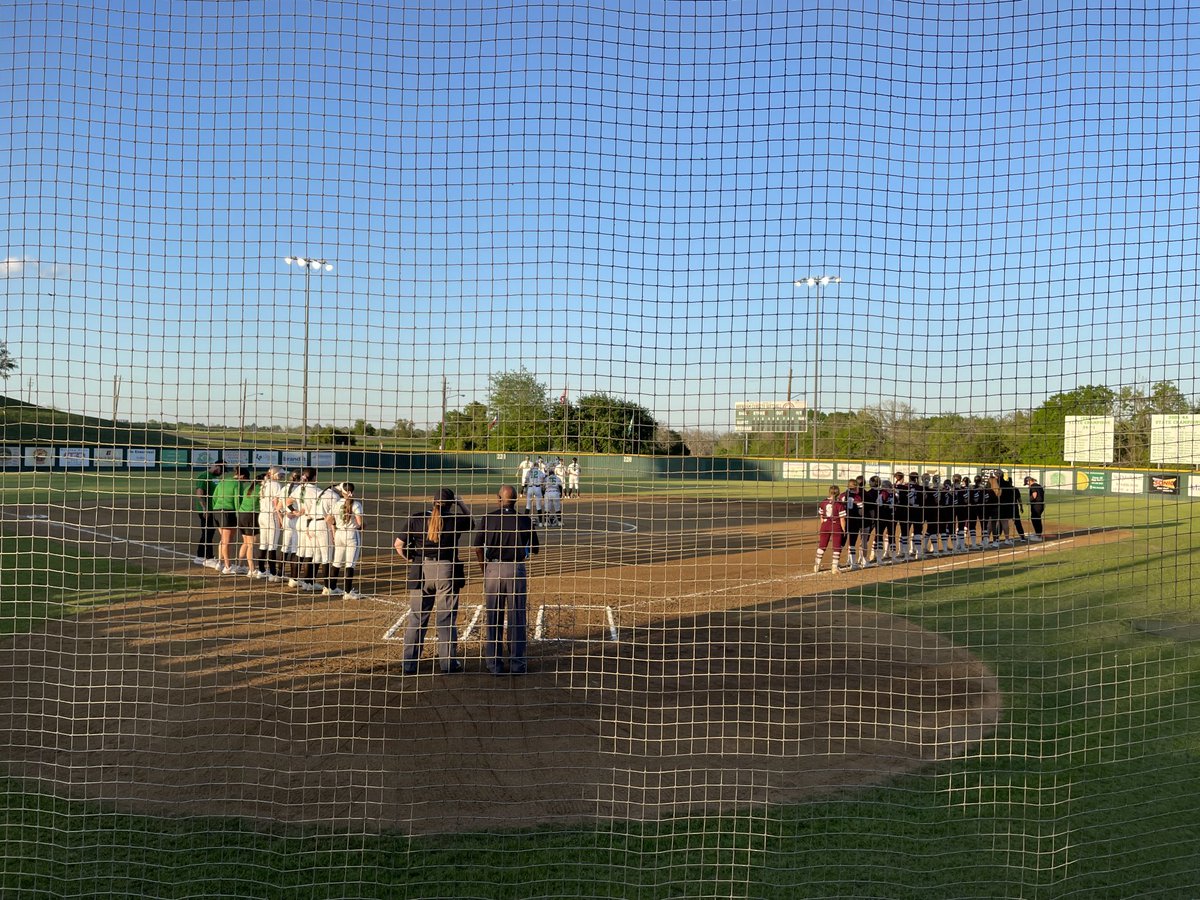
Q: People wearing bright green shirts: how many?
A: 3